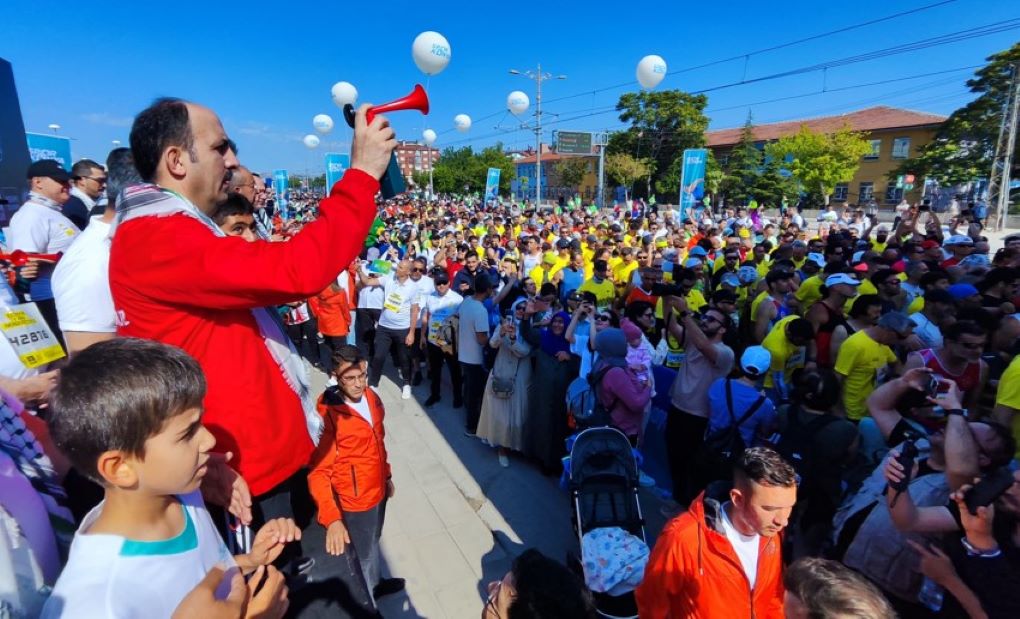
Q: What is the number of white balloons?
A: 8